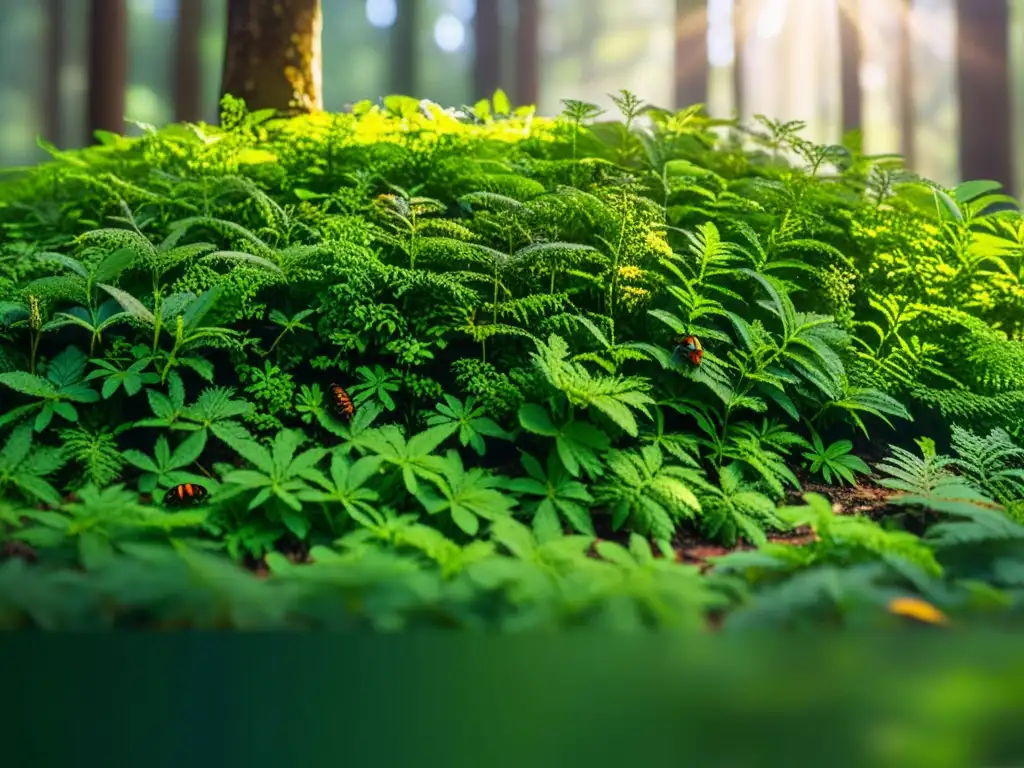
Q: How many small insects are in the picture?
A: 3